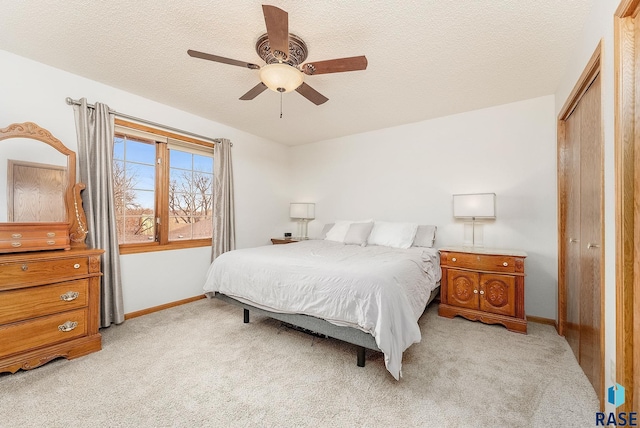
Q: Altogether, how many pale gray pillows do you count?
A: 3